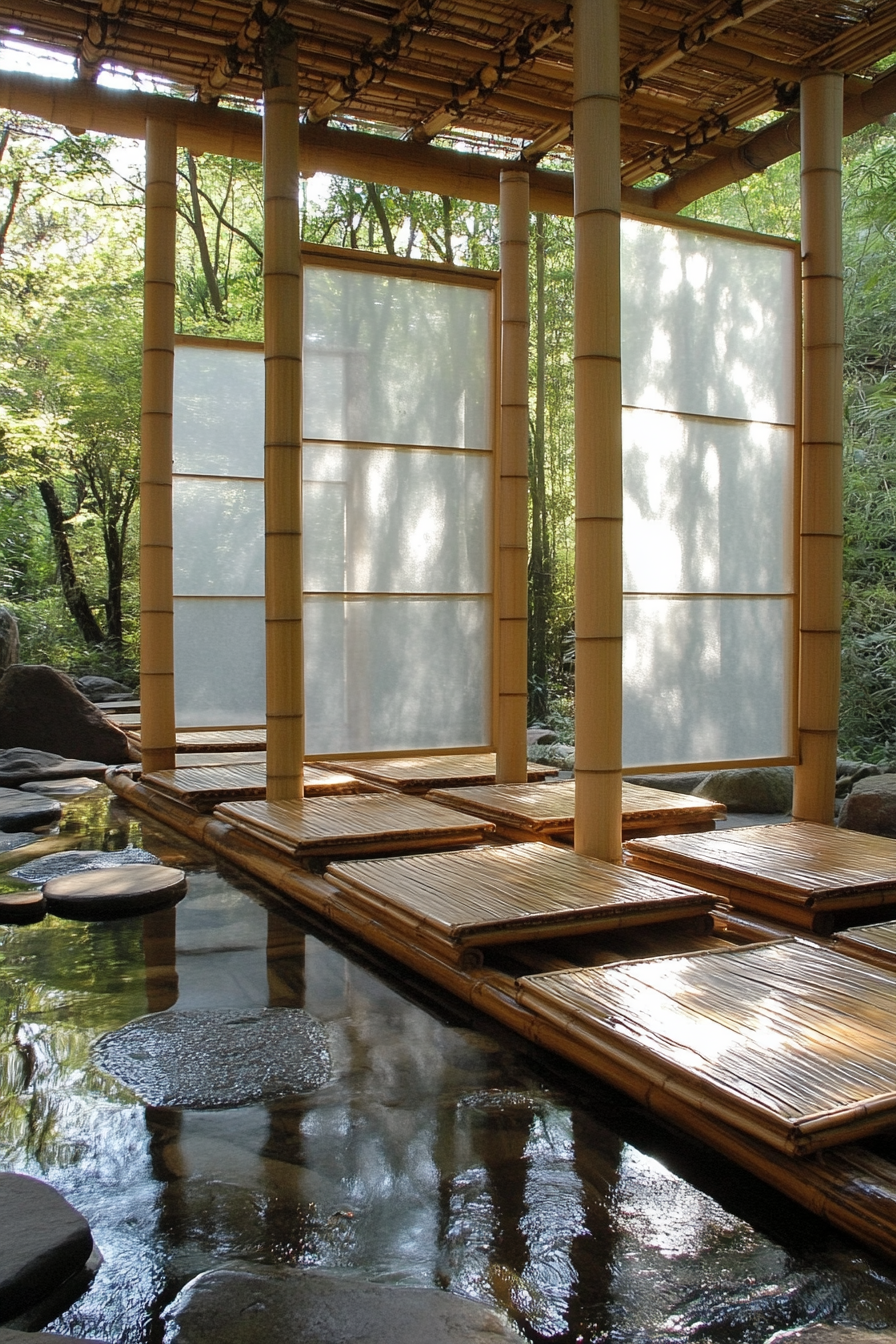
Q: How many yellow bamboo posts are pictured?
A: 5